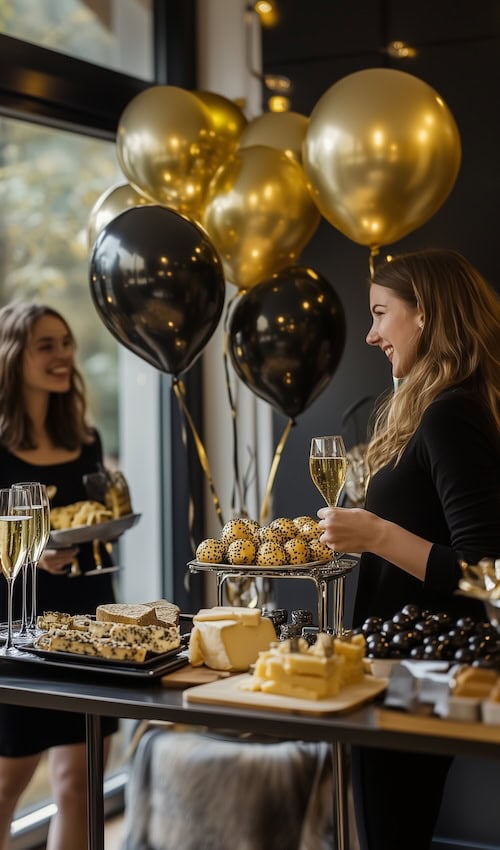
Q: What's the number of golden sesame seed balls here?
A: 11